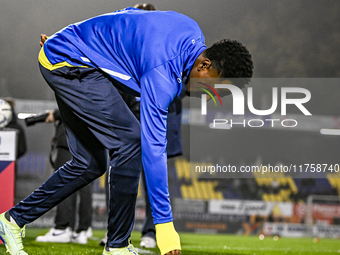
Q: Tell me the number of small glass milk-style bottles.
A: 0